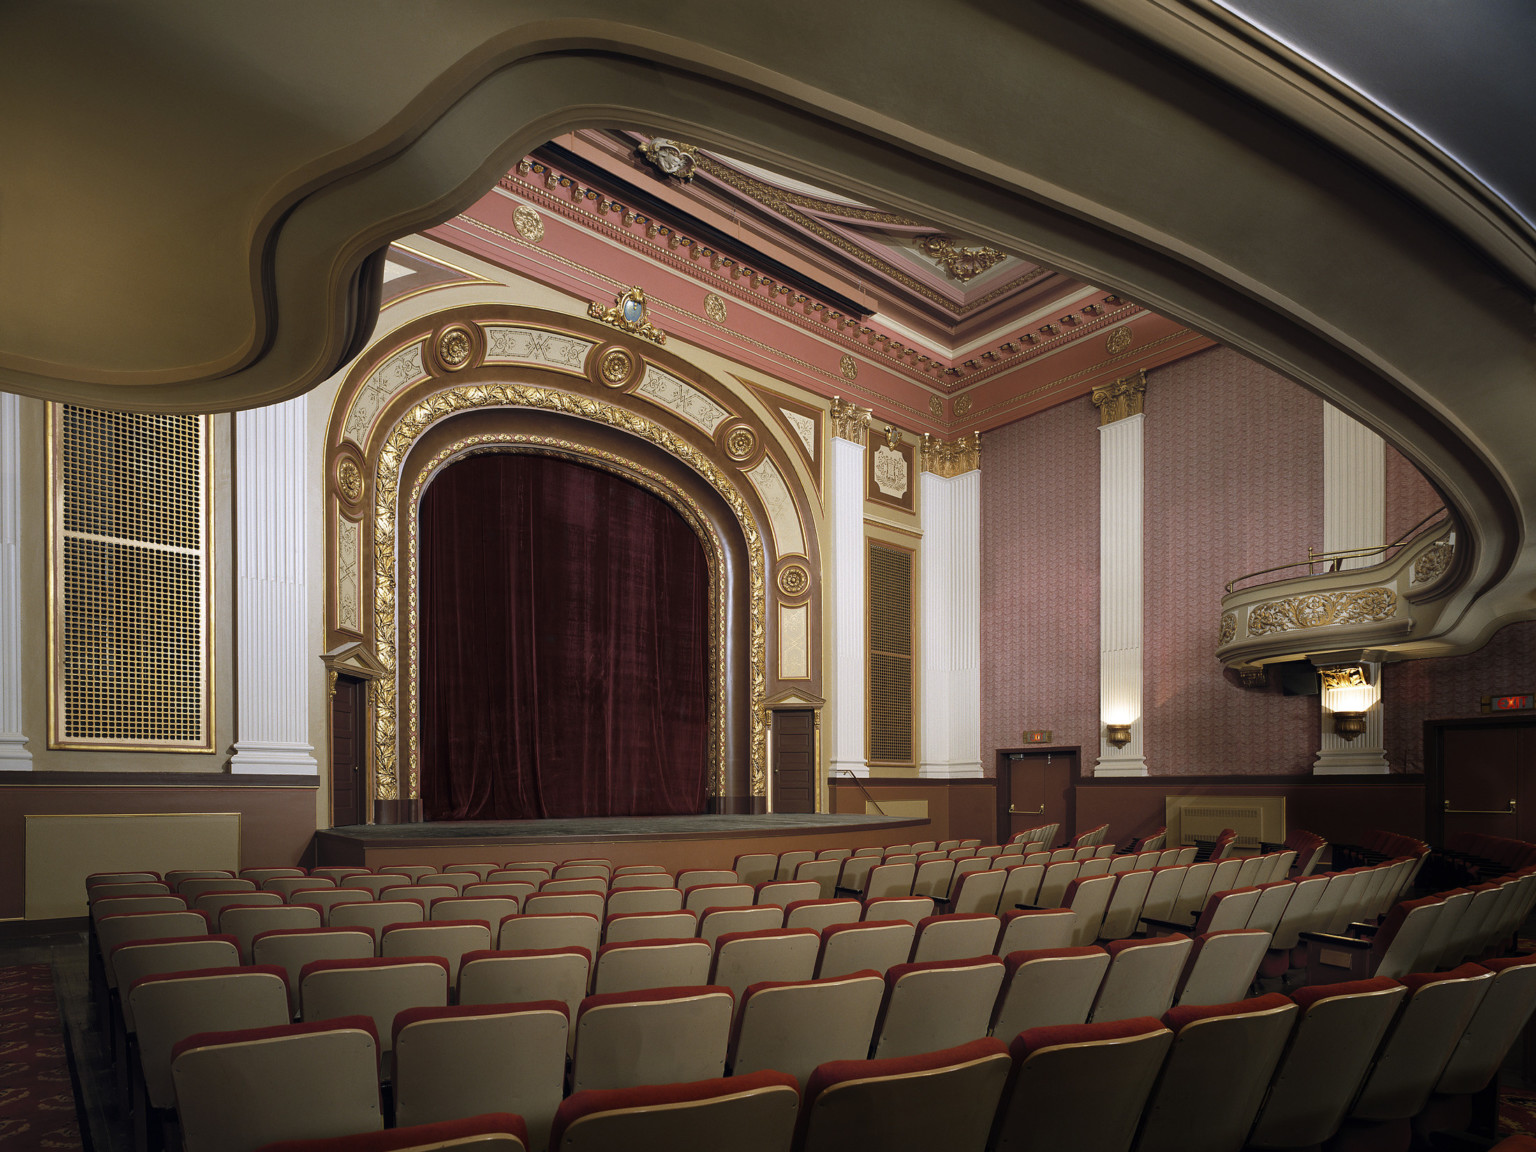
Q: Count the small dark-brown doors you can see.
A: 2